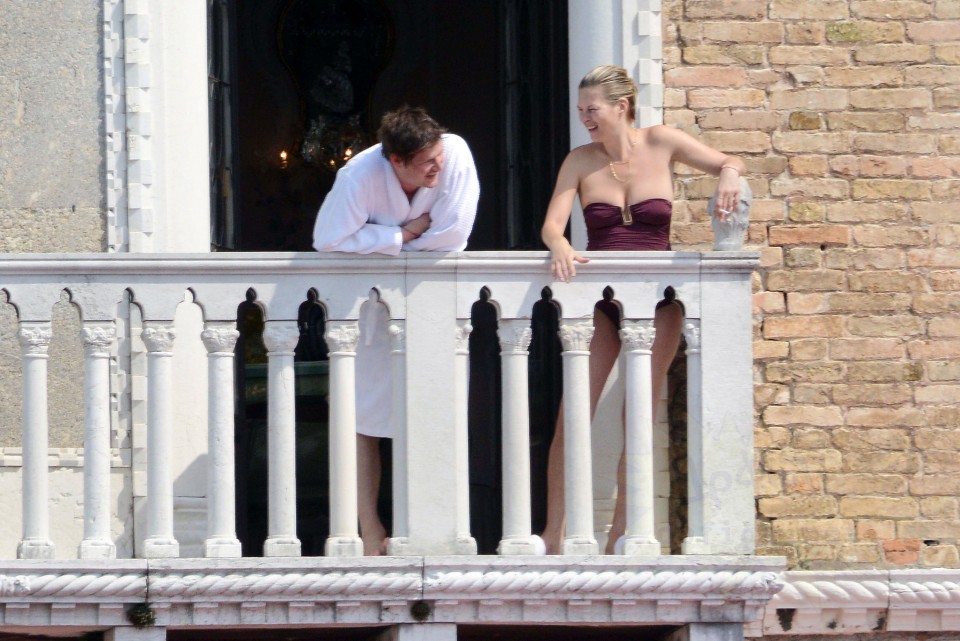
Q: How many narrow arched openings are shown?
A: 11